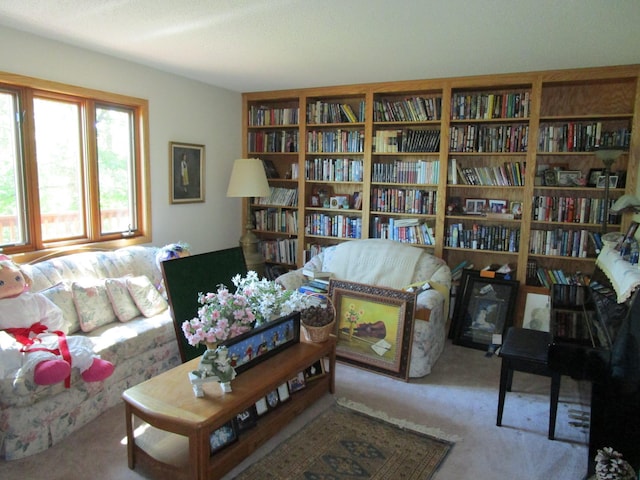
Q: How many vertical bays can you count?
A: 5